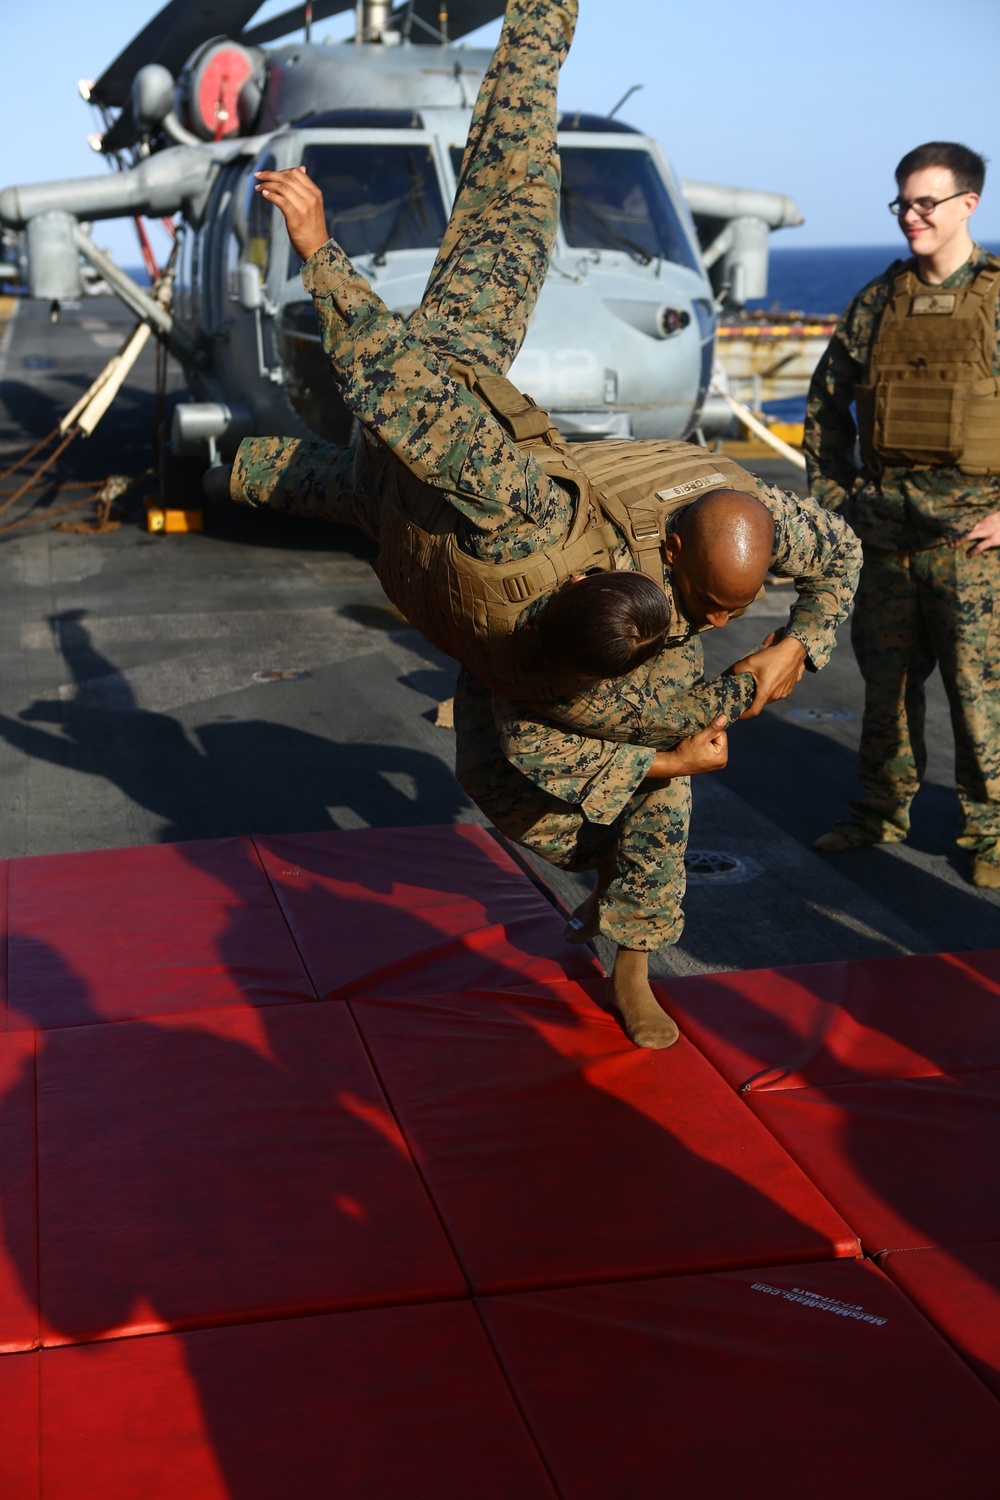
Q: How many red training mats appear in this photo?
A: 12